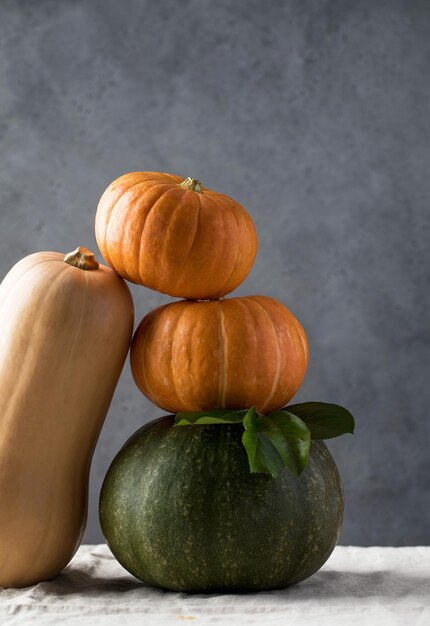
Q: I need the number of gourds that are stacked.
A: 3